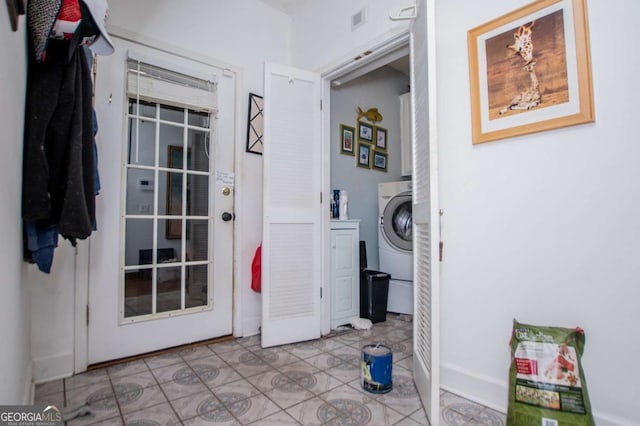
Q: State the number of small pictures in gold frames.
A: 5